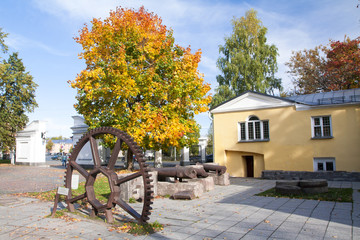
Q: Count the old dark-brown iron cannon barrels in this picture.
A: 3